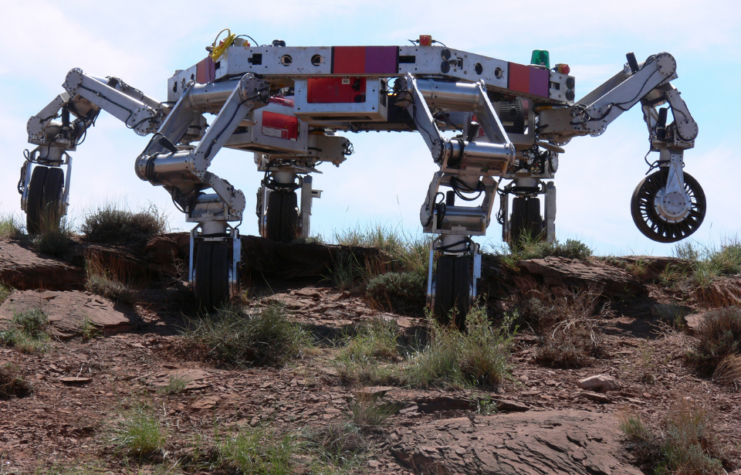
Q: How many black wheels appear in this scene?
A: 6